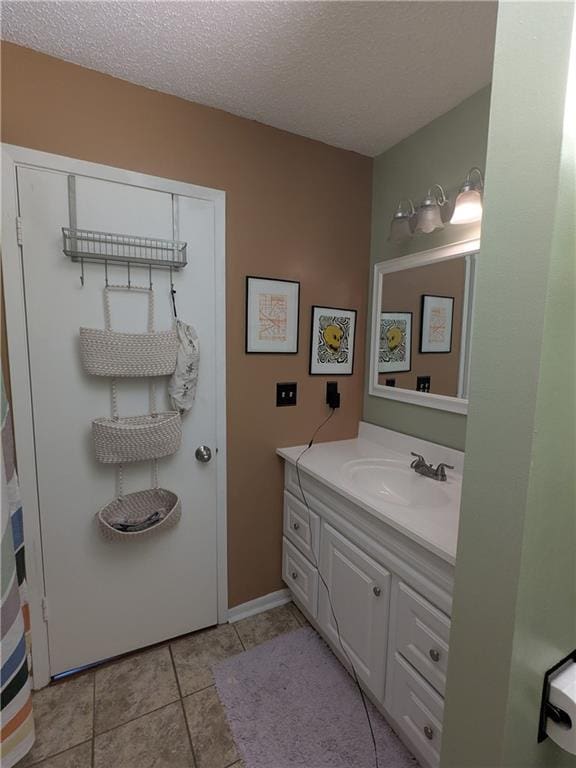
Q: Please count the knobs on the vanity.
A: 5